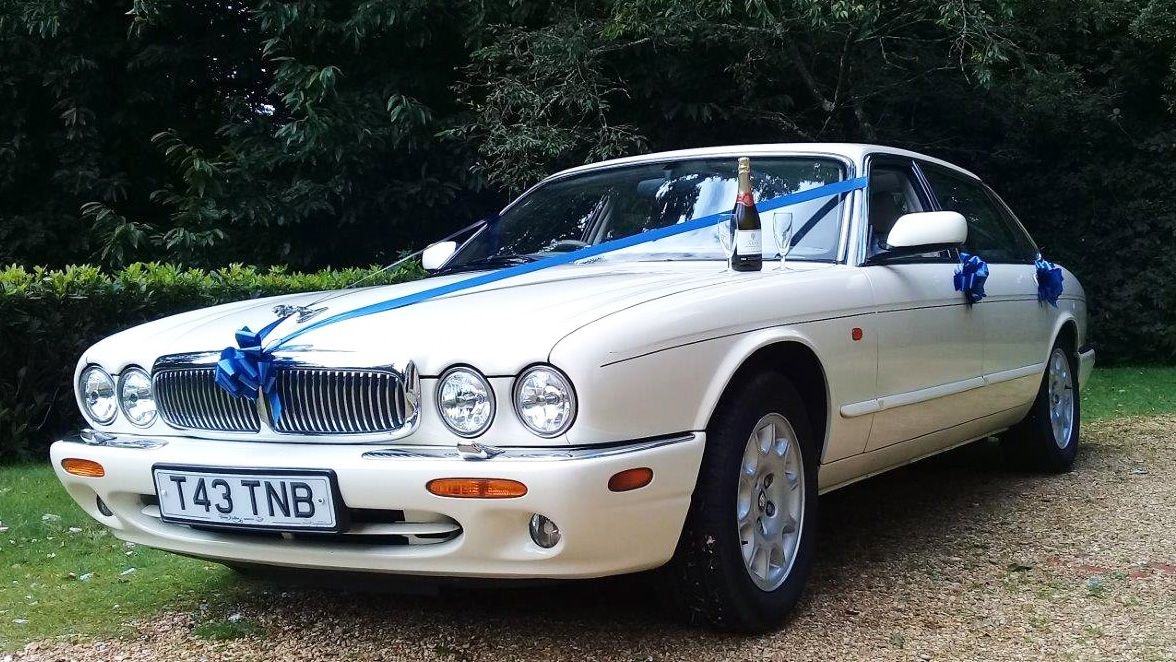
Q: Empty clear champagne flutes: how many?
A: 2